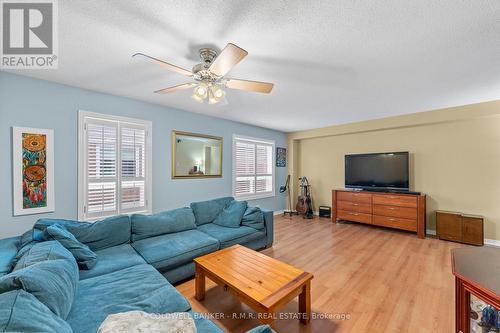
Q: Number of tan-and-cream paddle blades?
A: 4